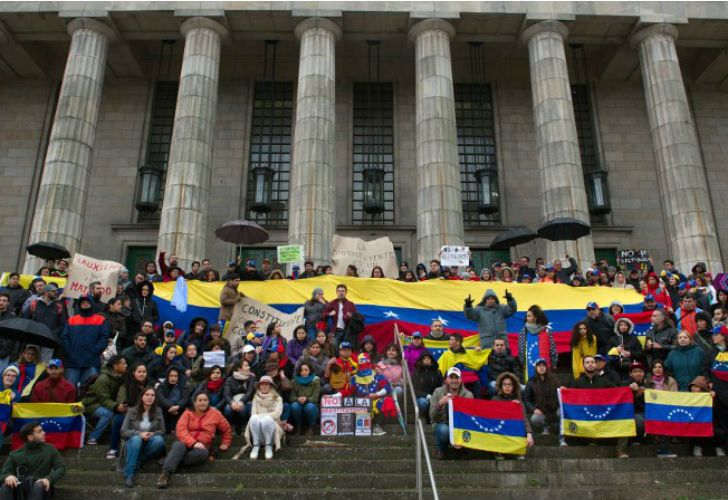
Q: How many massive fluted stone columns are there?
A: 6